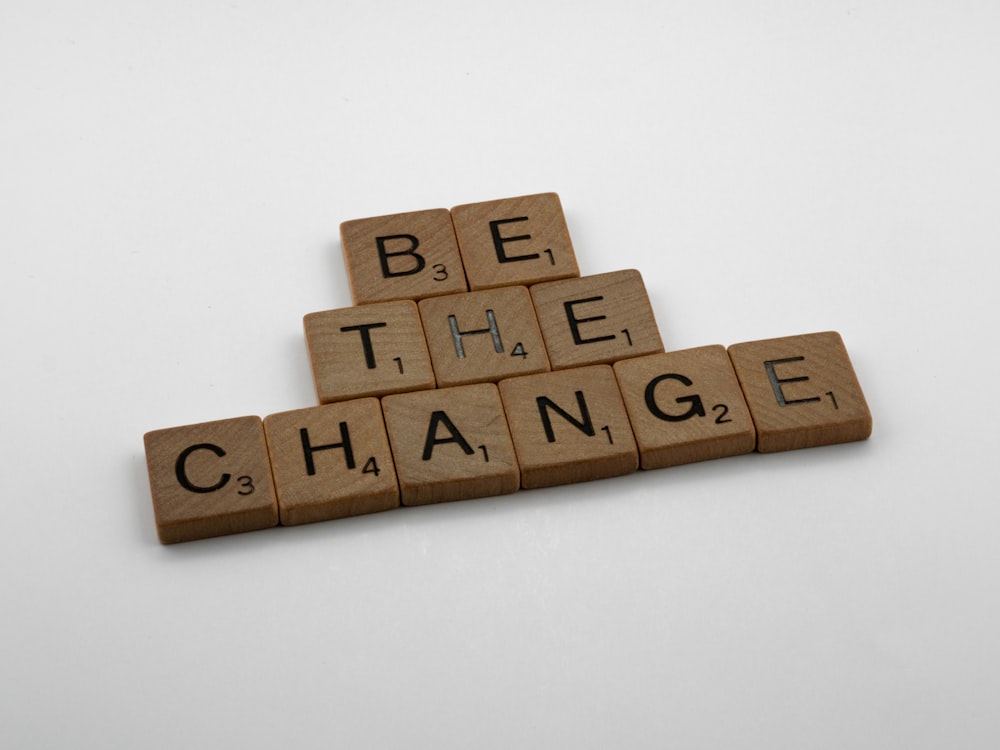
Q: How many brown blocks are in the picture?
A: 11